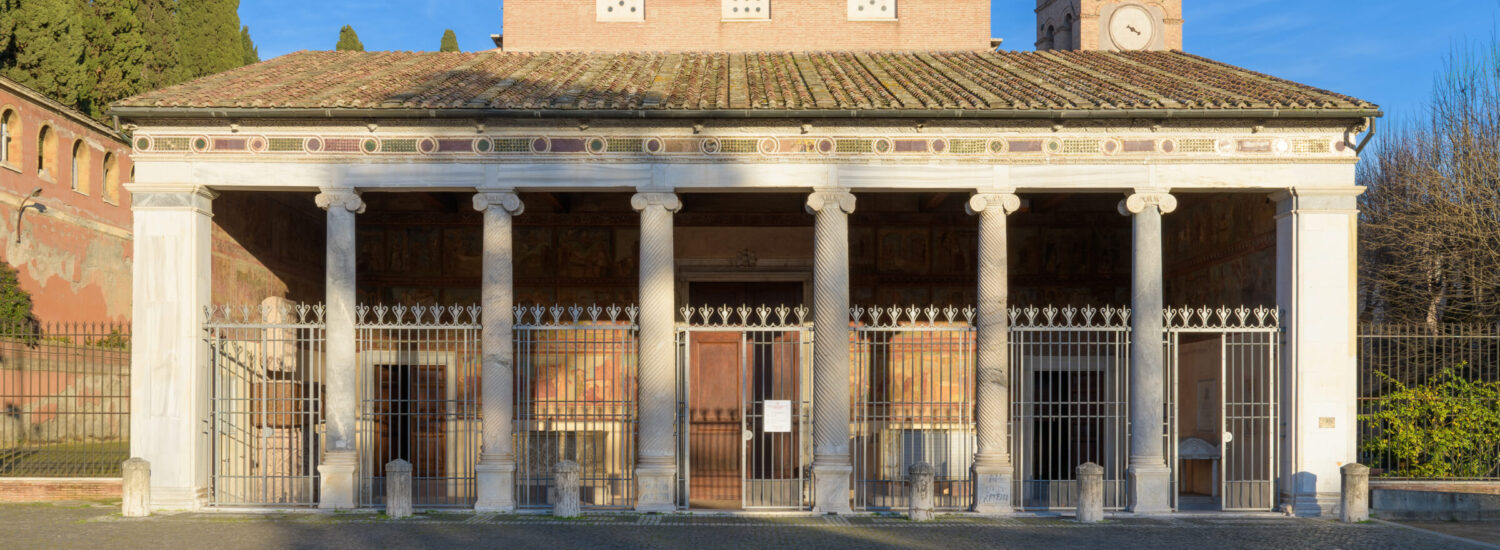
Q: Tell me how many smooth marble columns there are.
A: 2